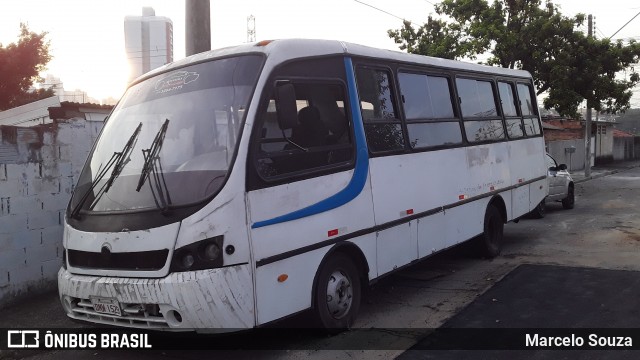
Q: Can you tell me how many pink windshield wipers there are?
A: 0